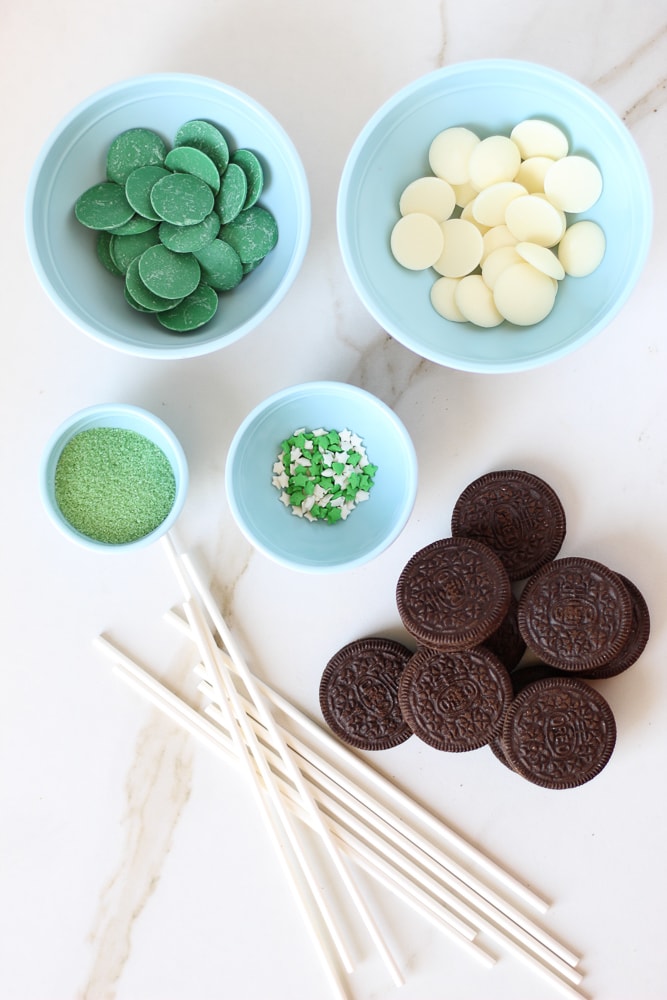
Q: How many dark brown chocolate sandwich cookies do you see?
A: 9